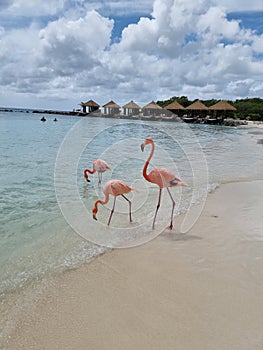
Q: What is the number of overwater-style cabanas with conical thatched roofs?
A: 7